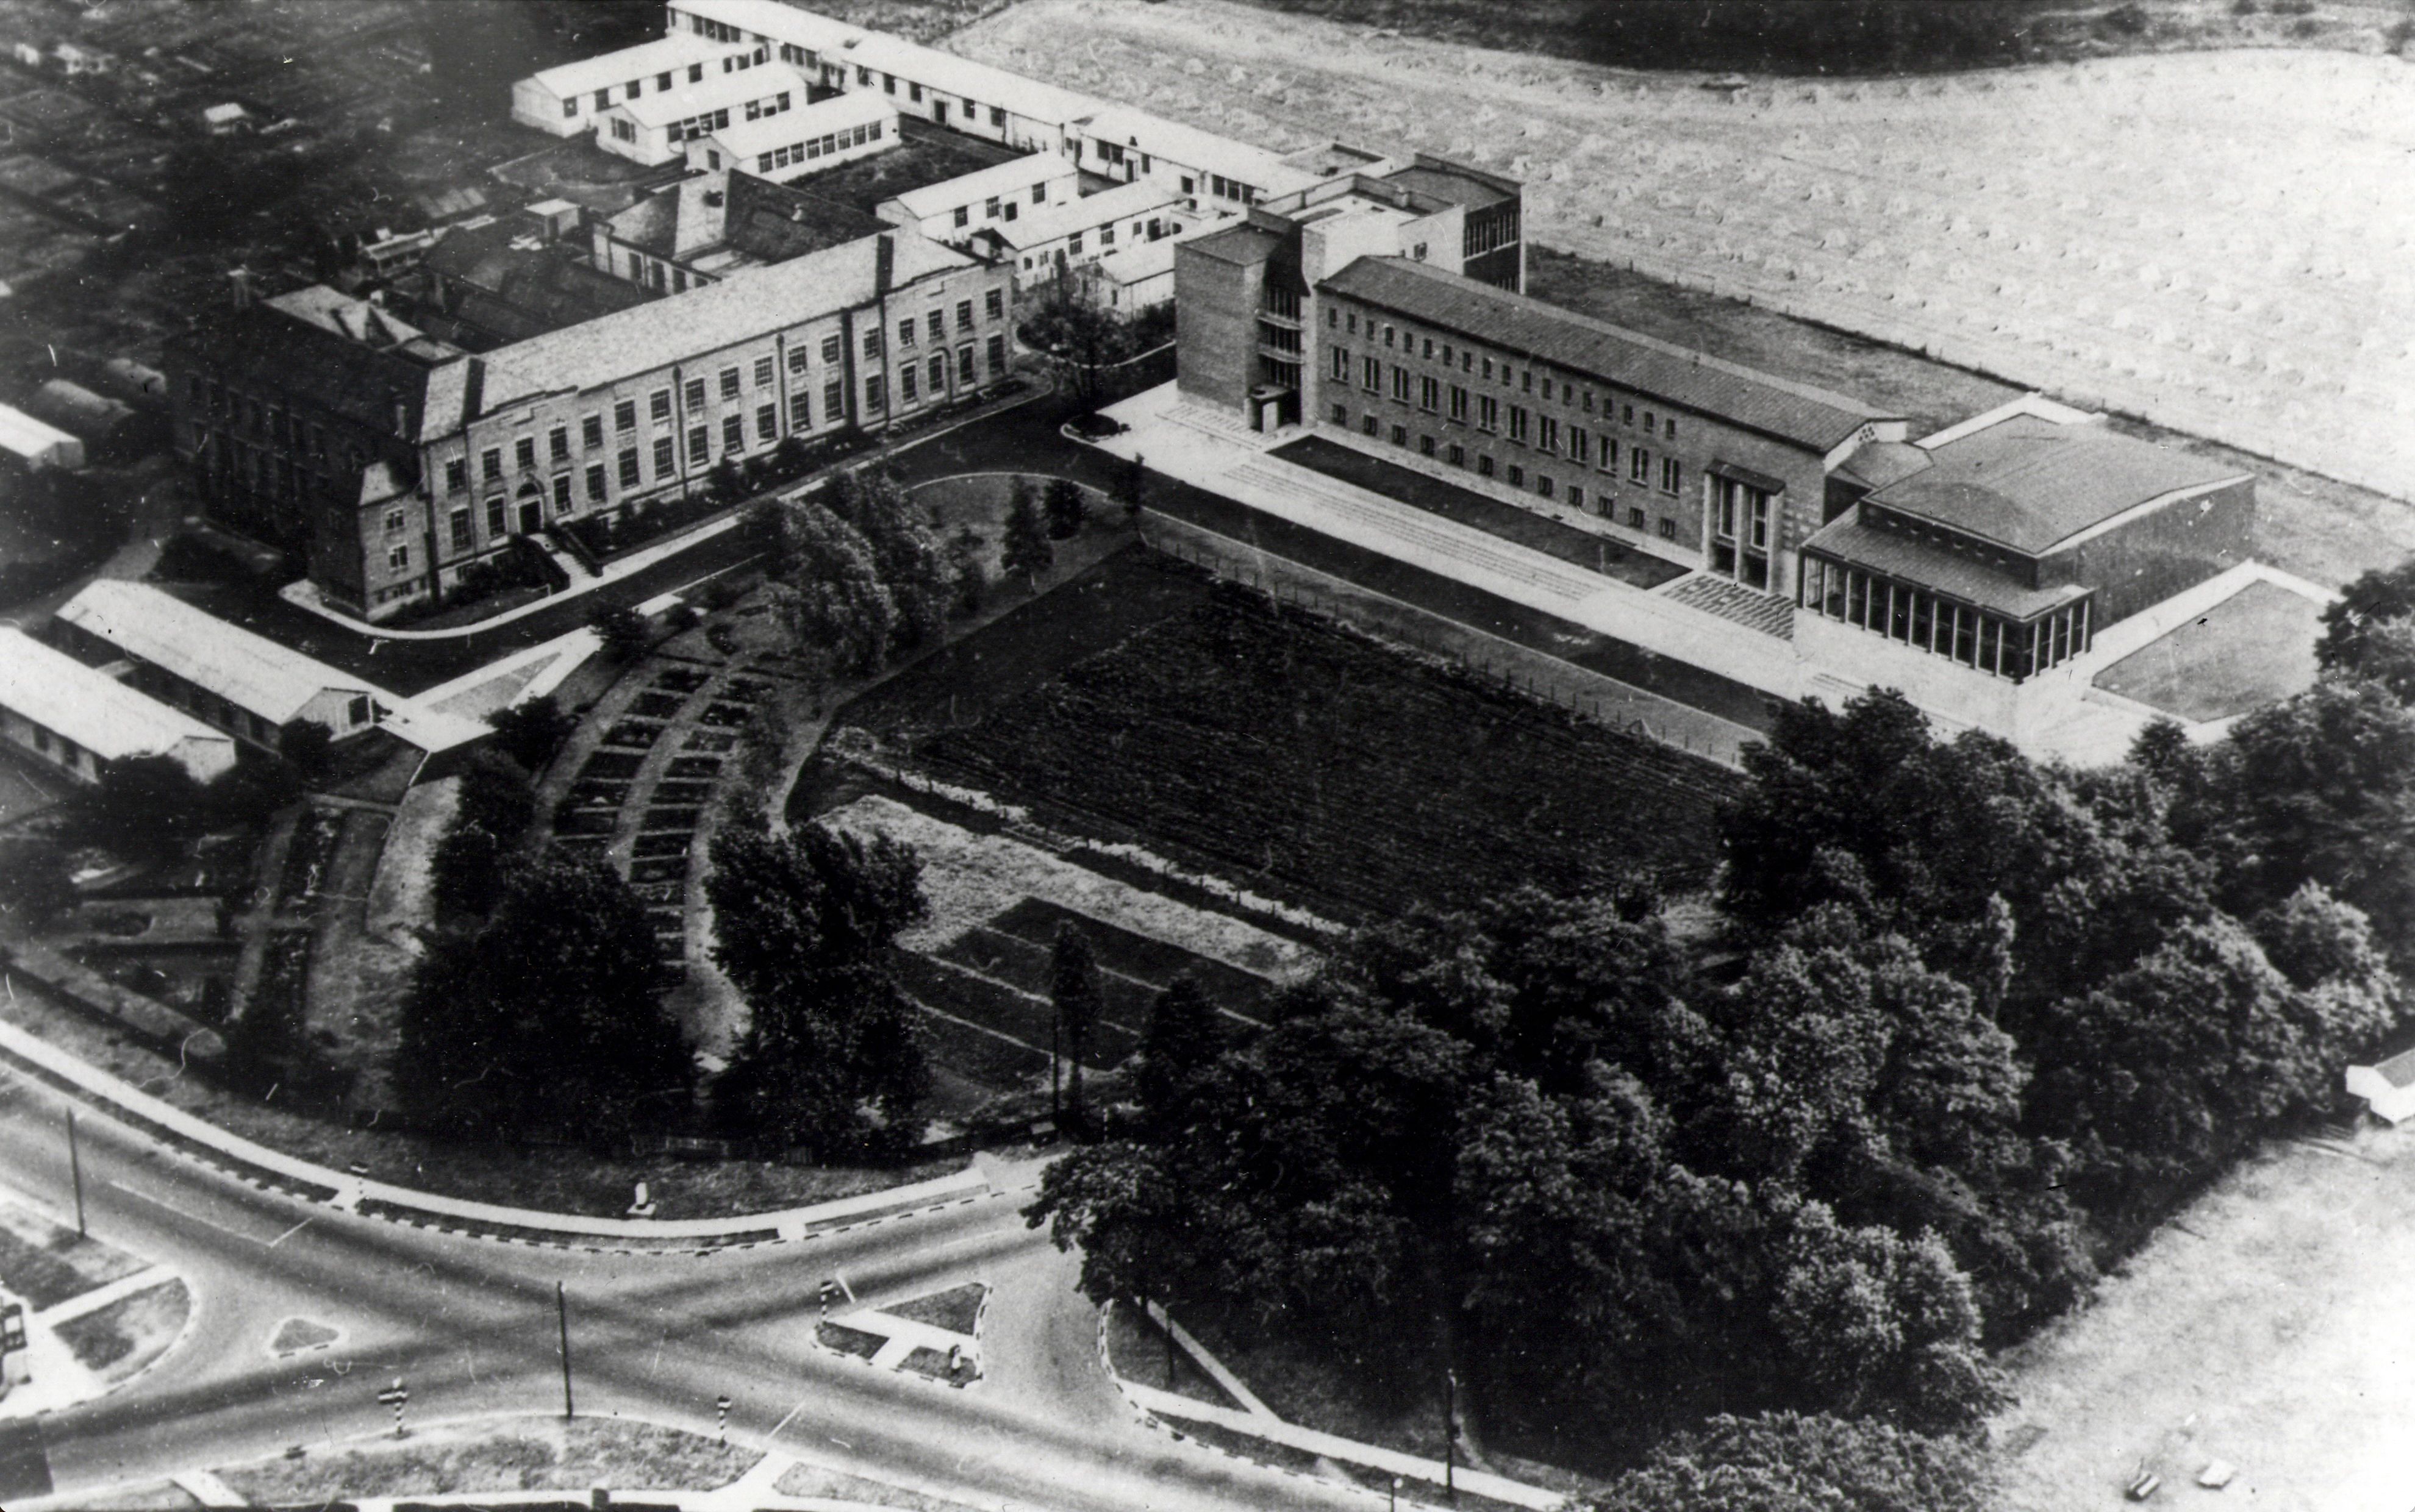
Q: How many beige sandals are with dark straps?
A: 0